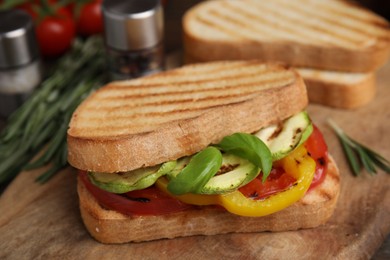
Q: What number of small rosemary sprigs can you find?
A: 1